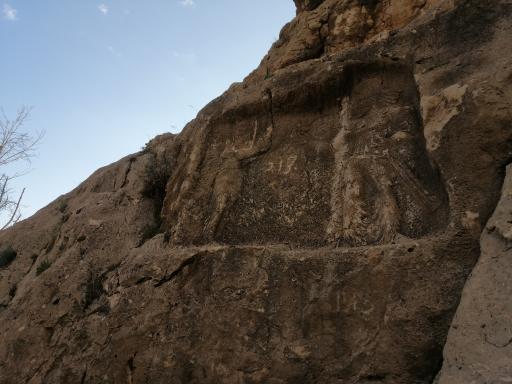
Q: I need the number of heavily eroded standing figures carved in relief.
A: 2